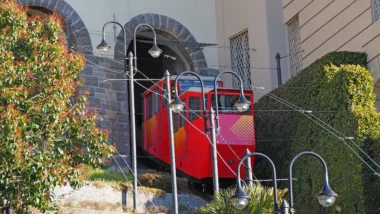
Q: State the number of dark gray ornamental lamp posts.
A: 3